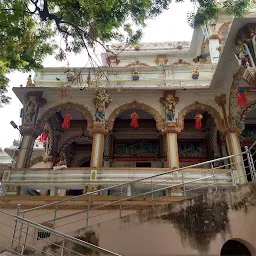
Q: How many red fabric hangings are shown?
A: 5